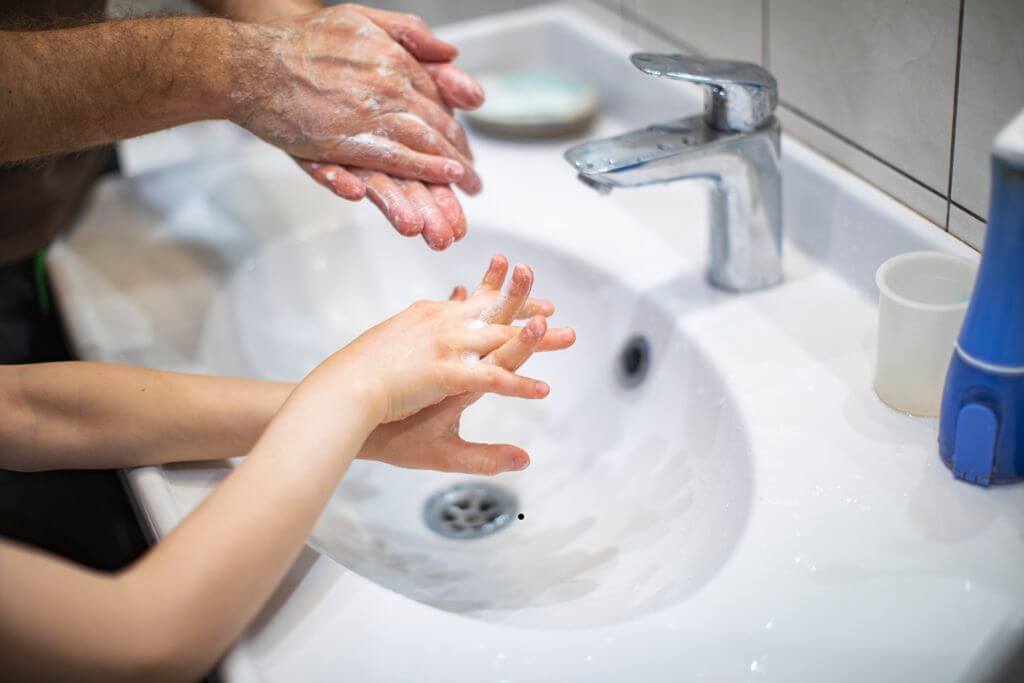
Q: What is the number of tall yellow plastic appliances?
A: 0